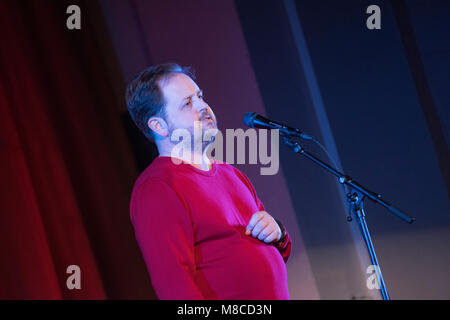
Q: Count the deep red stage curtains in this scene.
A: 1